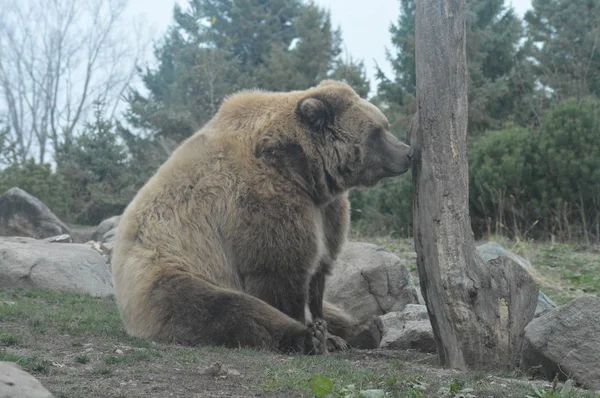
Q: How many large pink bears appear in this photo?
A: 0